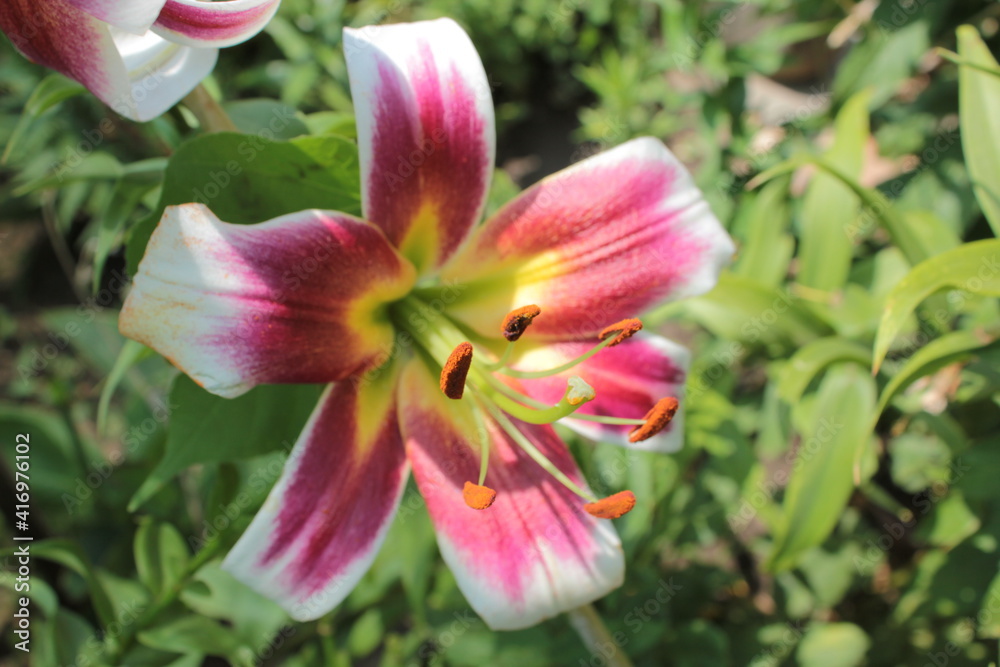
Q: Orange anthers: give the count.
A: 6